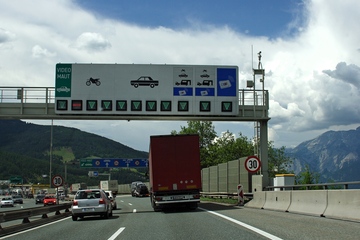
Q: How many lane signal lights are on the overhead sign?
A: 11